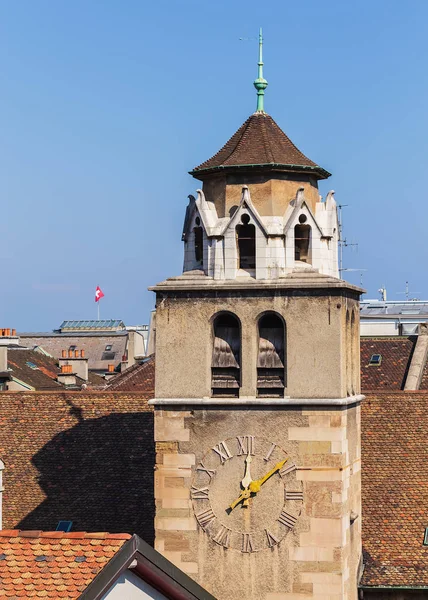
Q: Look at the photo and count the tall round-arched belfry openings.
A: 2